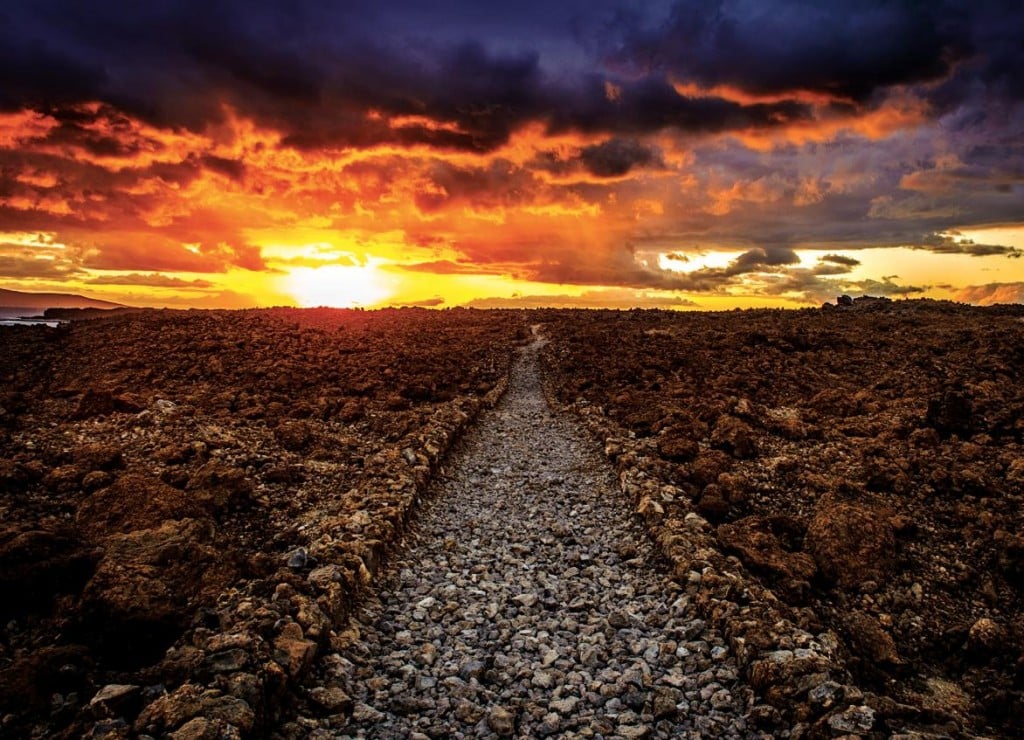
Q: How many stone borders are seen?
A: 2